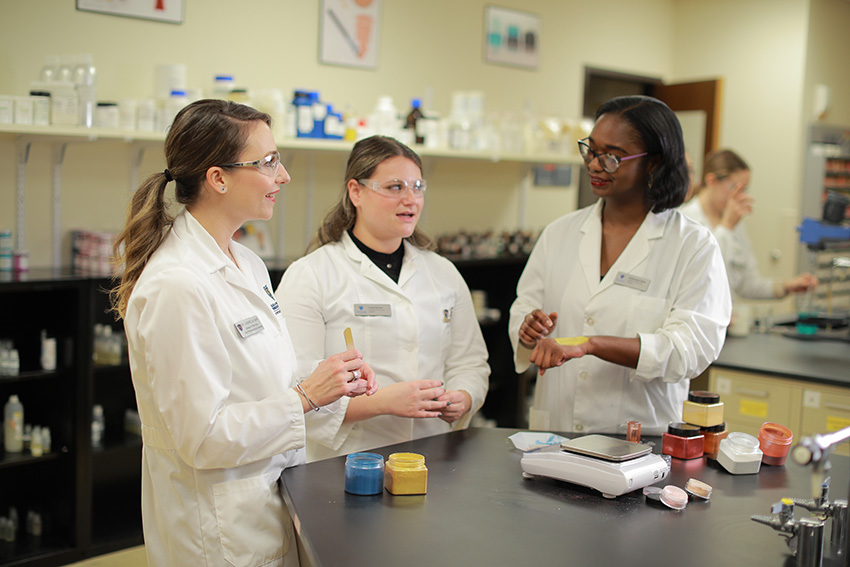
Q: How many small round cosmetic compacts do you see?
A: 3